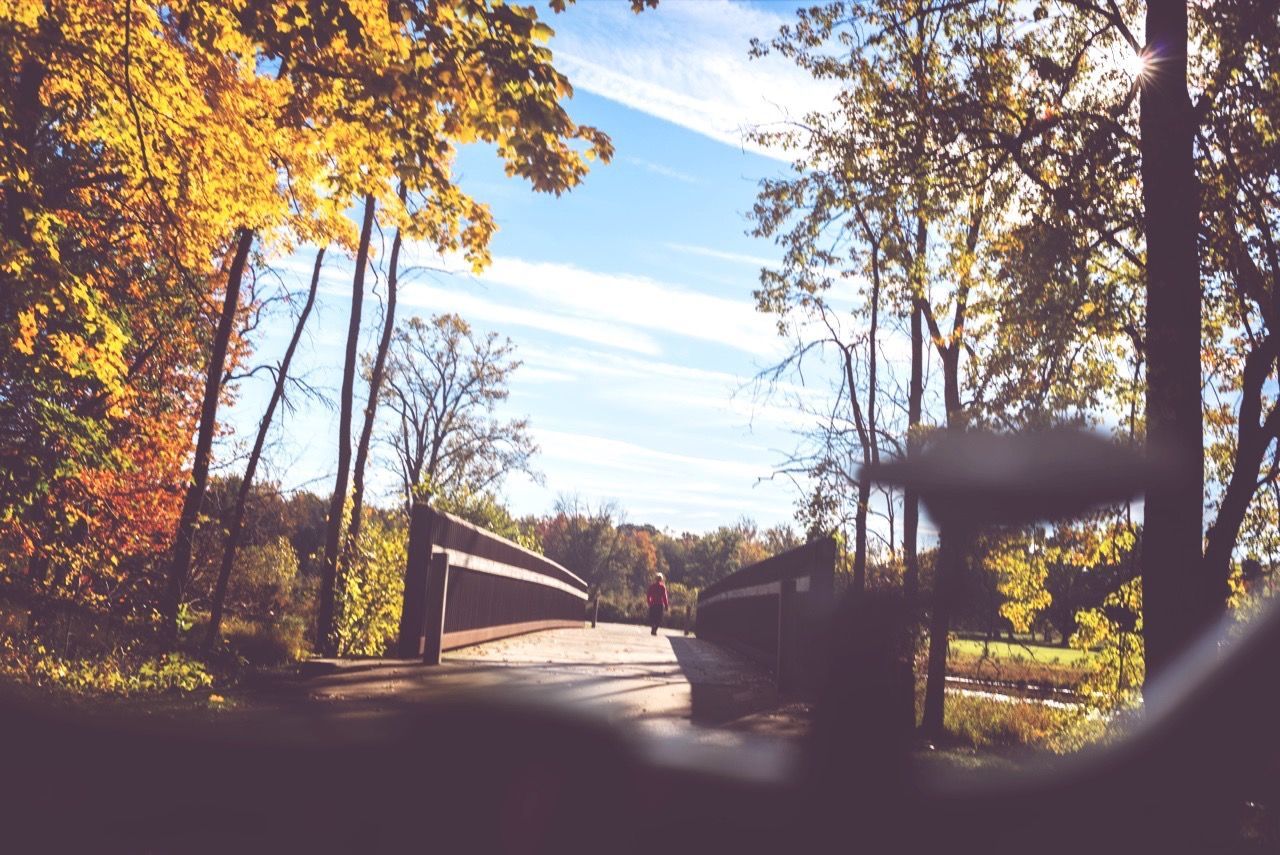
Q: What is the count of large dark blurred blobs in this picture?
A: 2